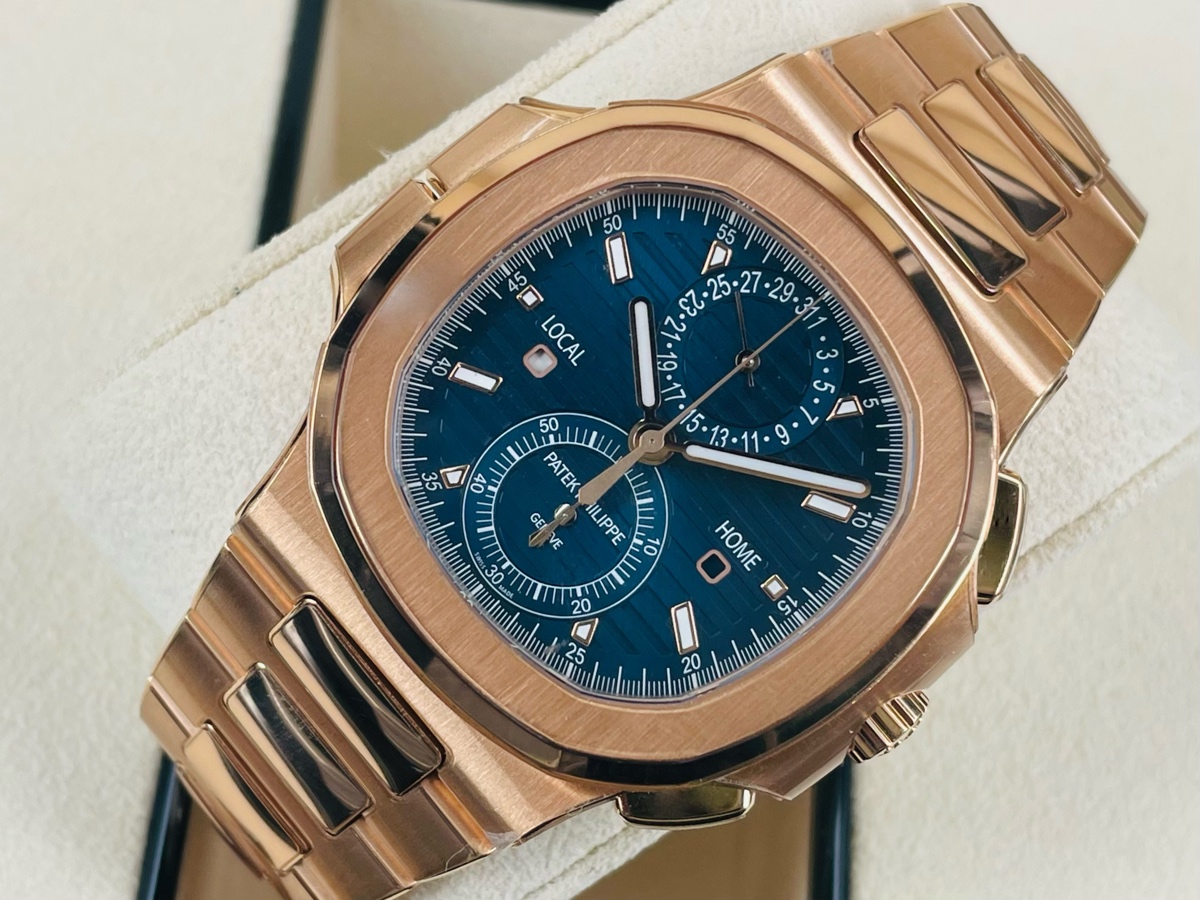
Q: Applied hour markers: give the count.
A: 10